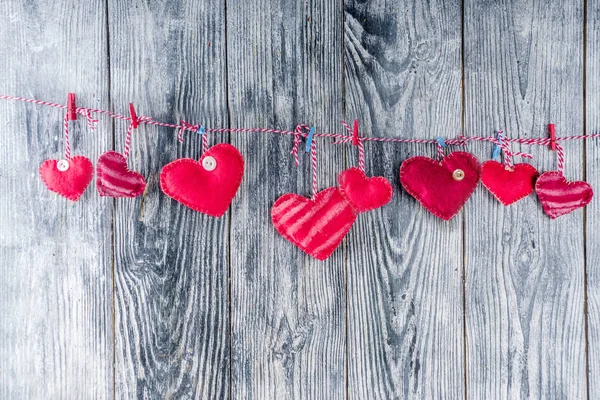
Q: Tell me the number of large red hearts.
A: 3